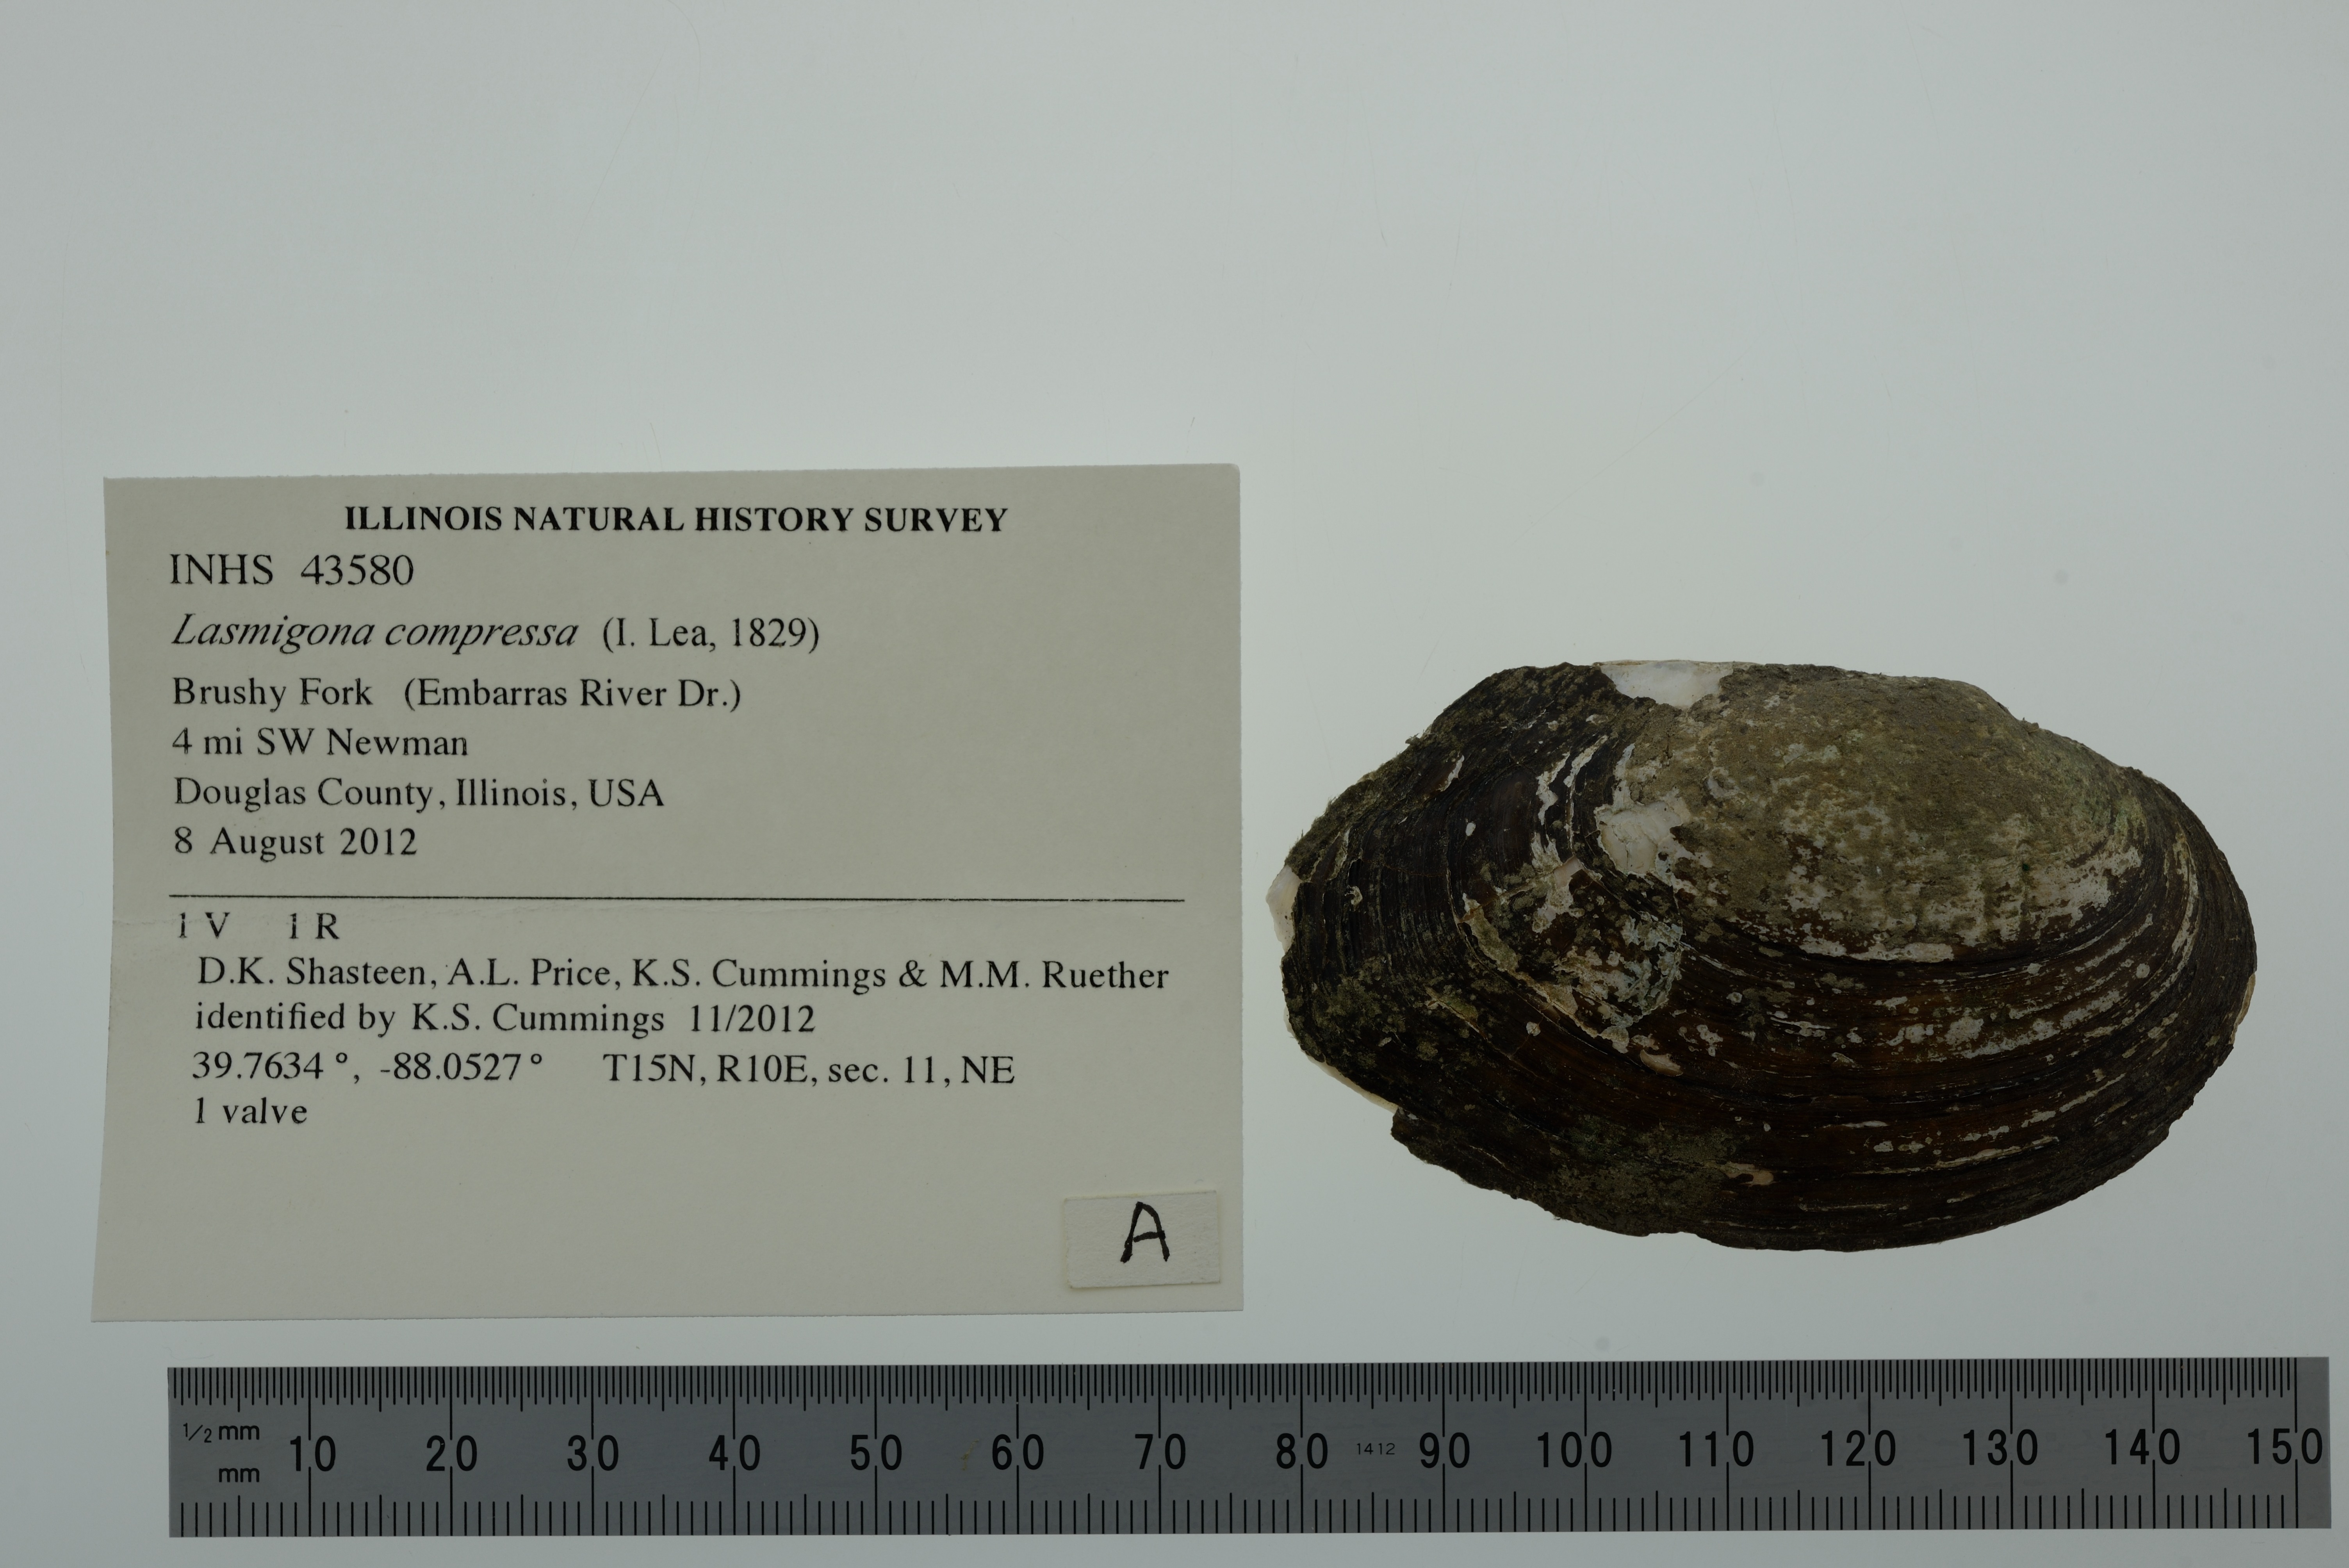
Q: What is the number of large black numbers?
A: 15